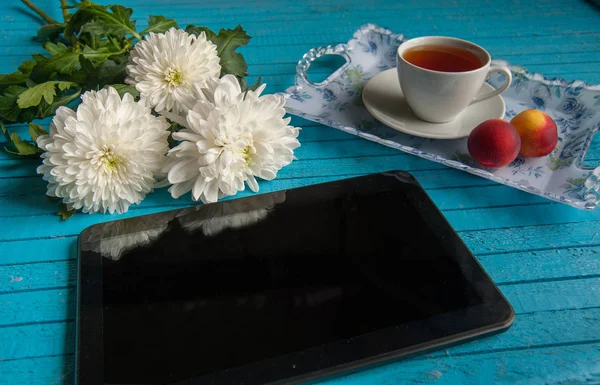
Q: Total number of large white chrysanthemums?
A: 3